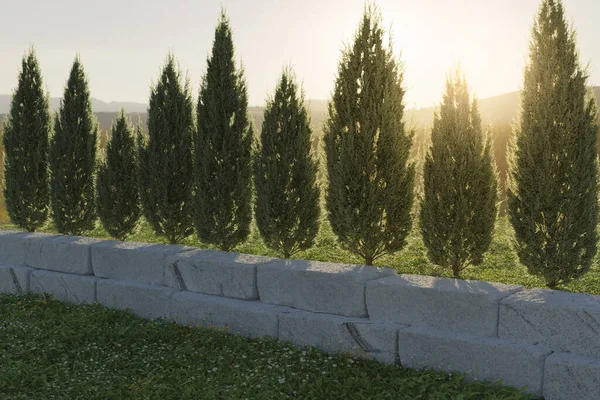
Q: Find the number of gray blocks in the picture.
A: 14